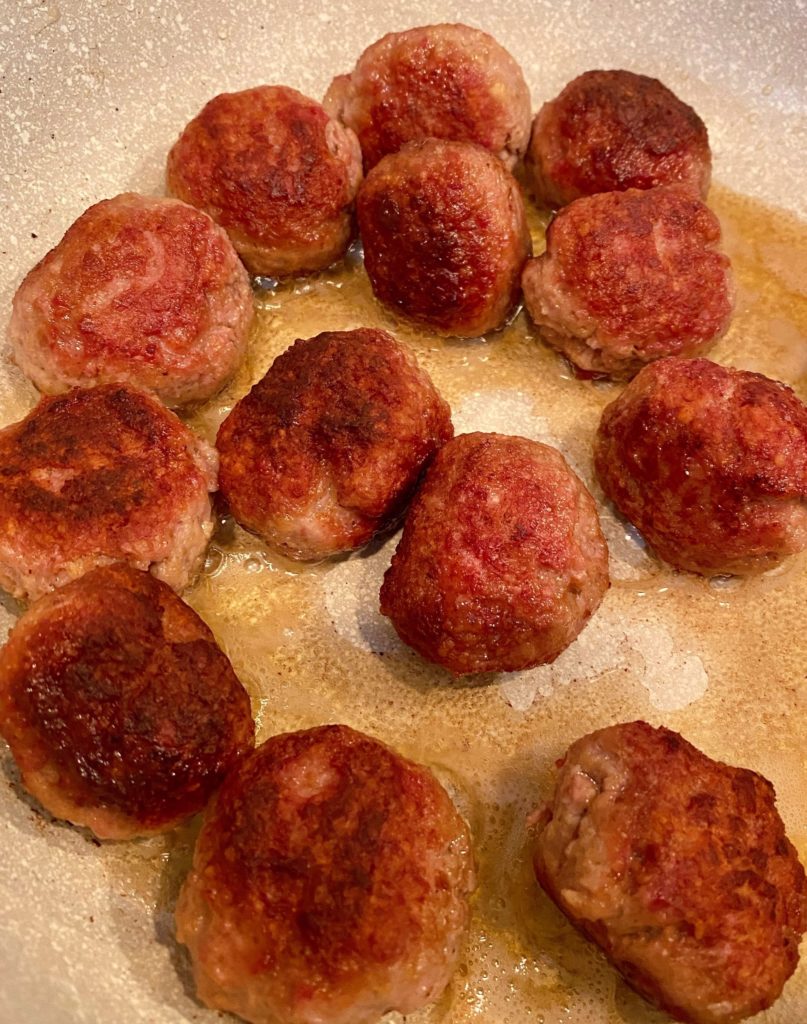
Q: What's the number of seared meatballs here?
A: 13